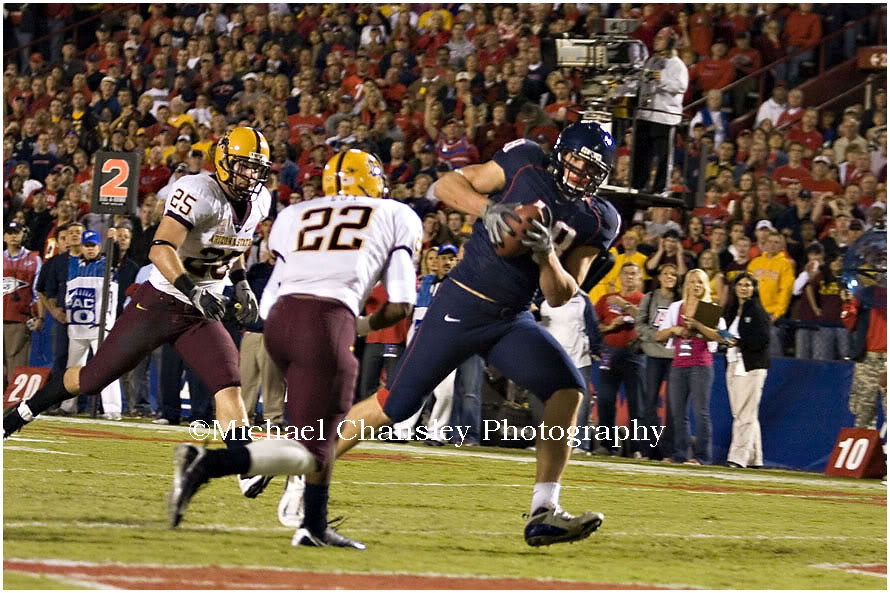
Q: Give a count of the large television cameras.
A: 1